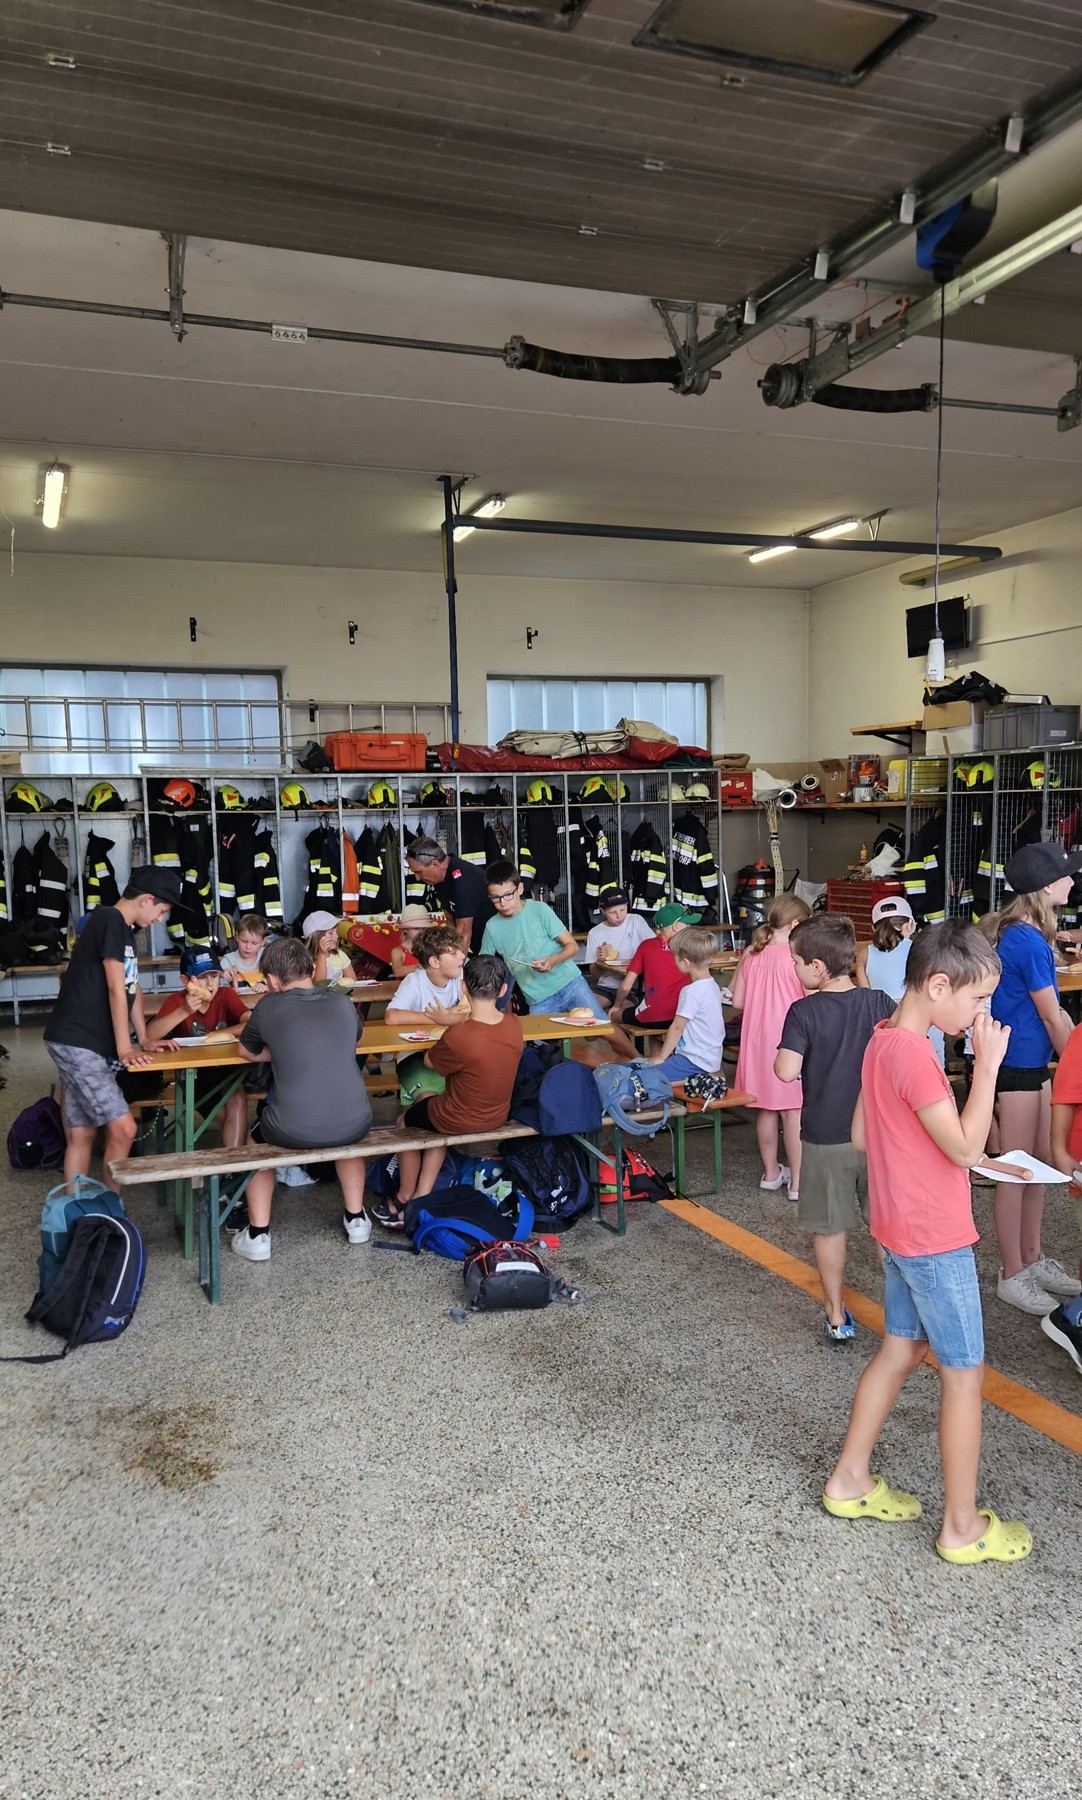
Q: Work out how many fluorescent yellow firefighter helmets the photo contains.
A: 12